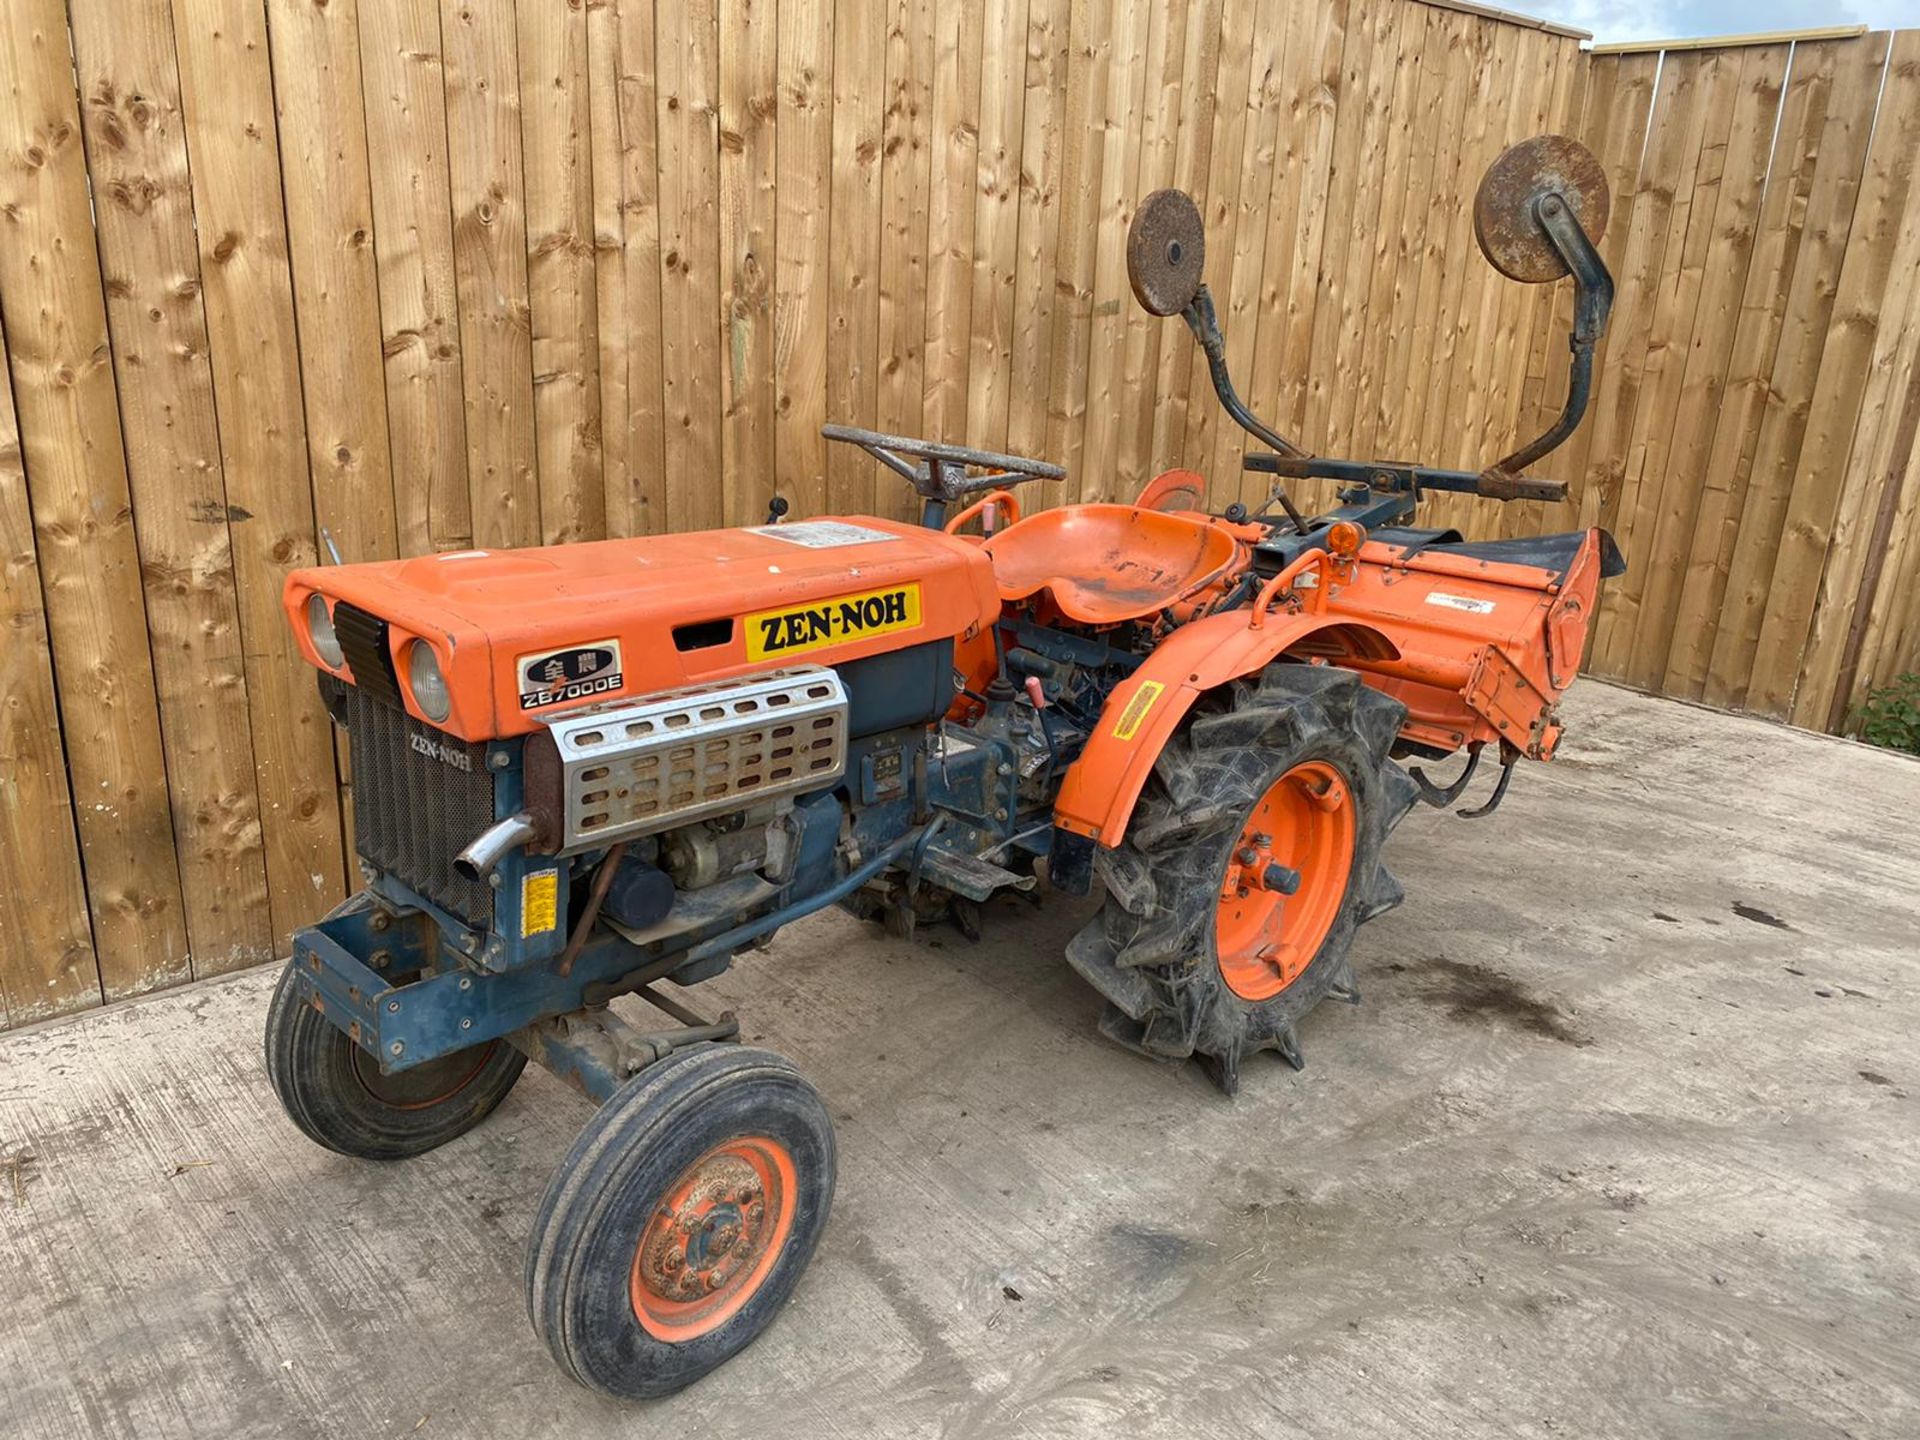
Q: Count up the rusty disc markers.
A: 2